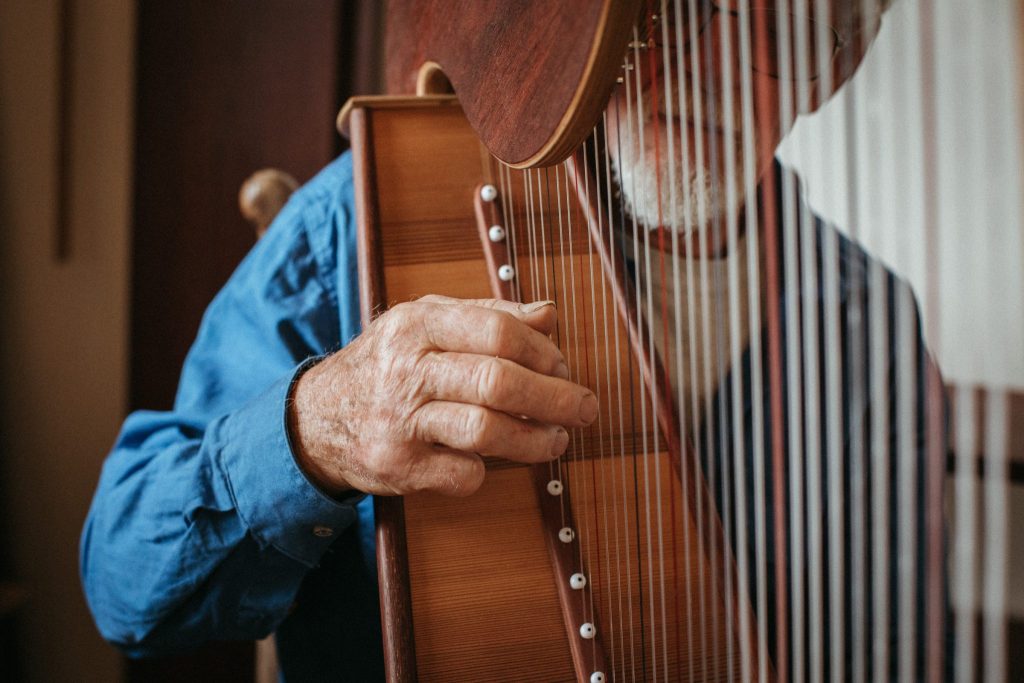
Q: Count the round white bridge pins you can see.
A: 8